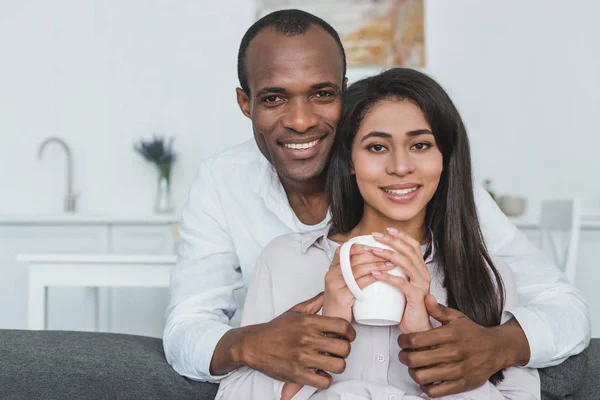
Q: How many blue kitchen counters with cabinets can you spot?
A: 0